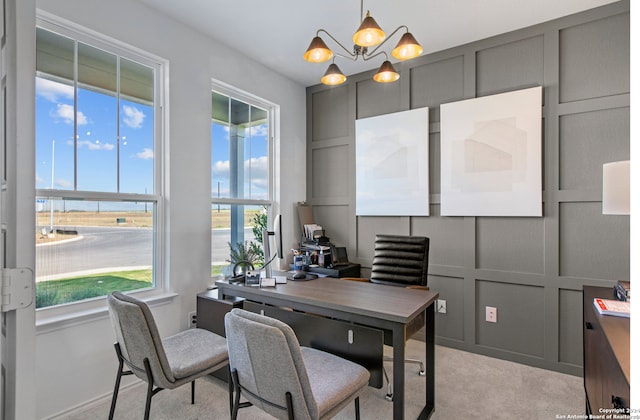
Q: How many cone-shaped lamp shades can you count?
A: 5